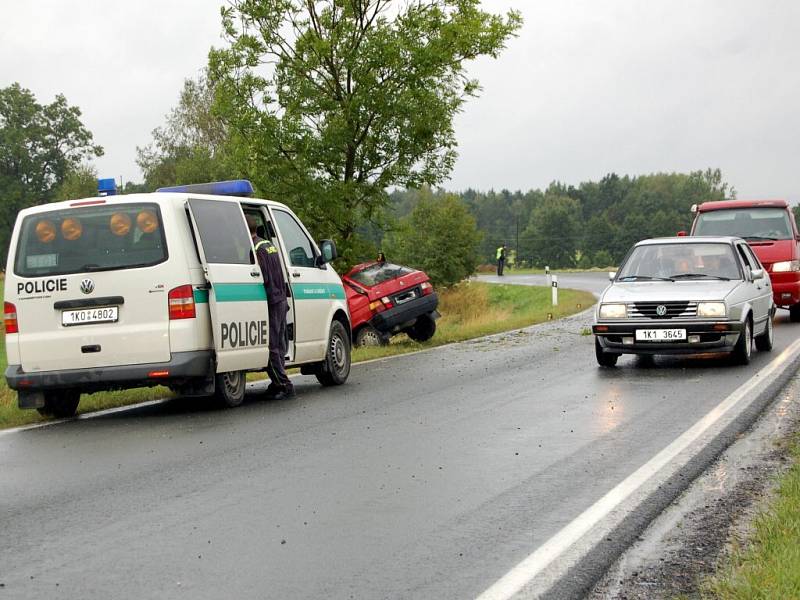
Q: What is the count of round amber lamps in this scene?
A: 4